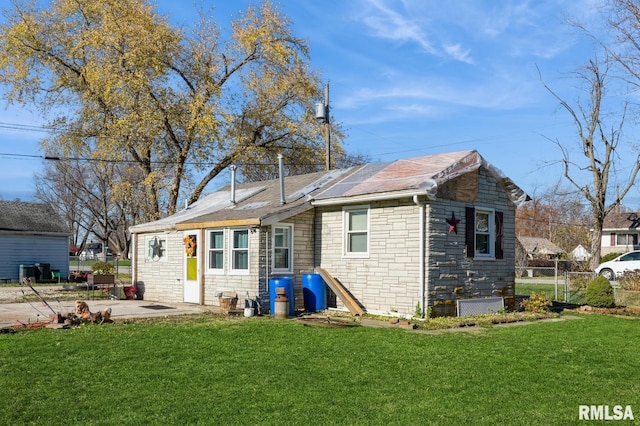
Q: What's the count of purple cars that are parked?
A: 0